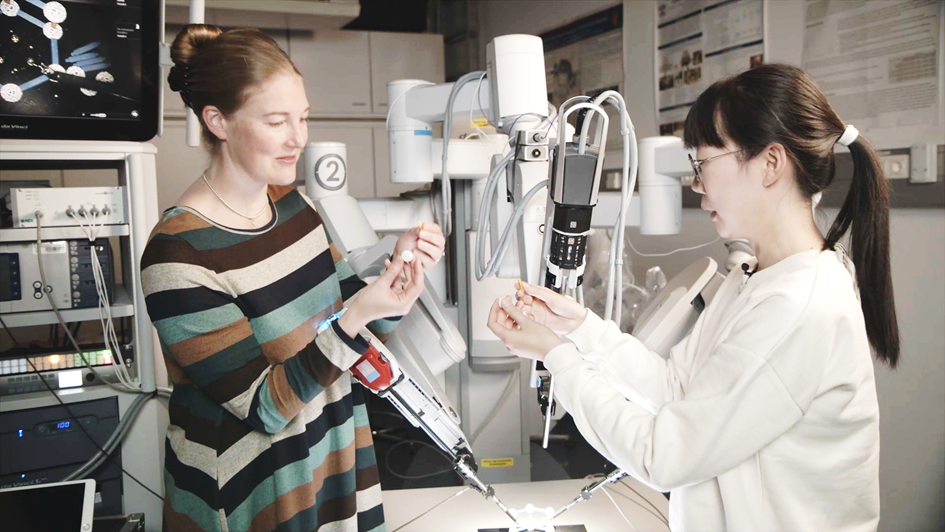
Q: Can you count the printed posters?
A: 3